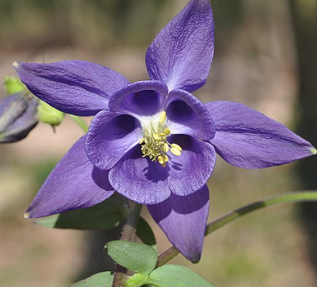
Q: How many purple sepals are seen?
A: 5